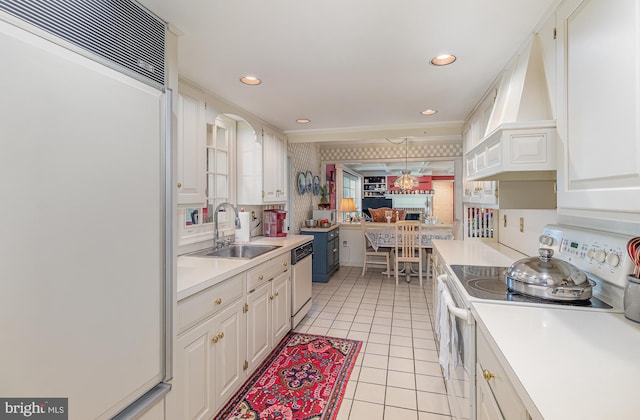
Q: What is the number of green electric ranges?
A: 0